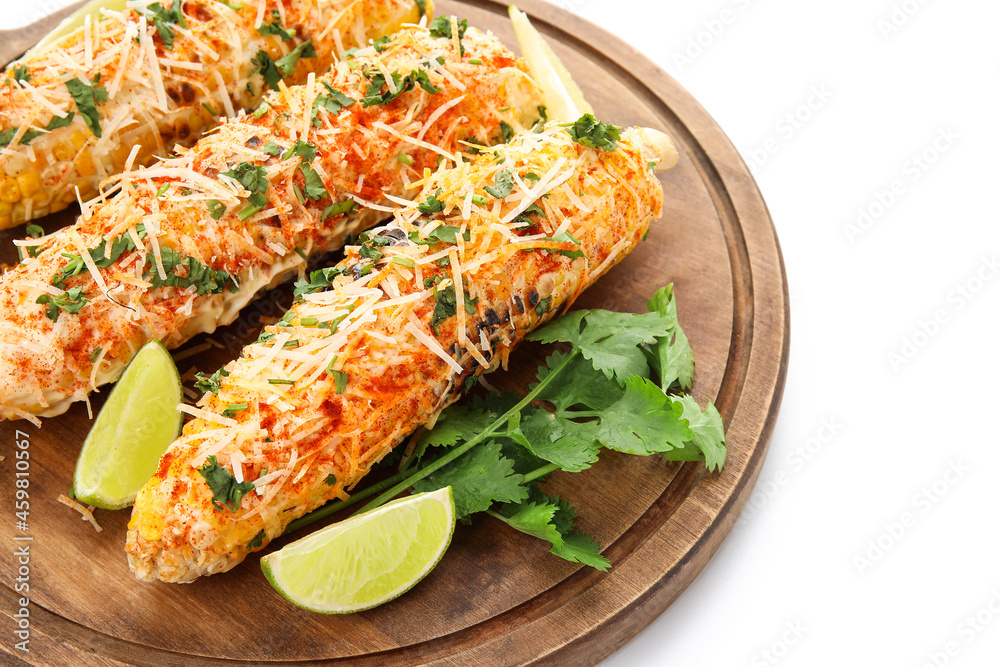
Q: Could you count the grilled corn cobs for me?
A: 3